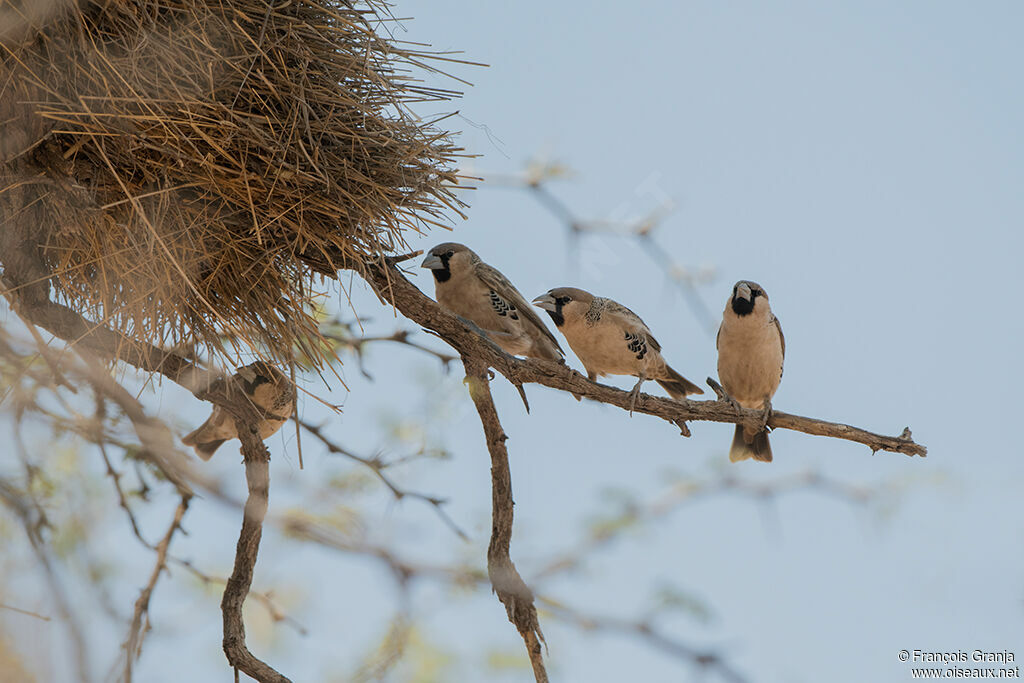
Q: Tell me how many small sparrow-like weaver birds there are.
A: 4